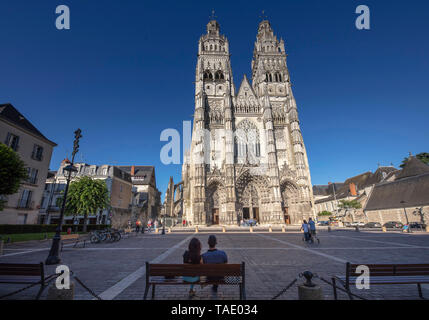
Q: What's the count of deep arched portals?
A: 3